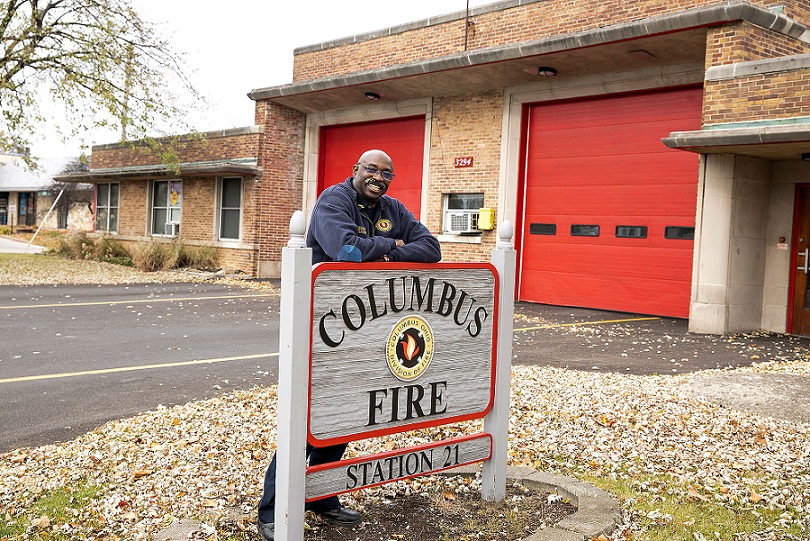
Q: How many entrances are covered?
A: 3